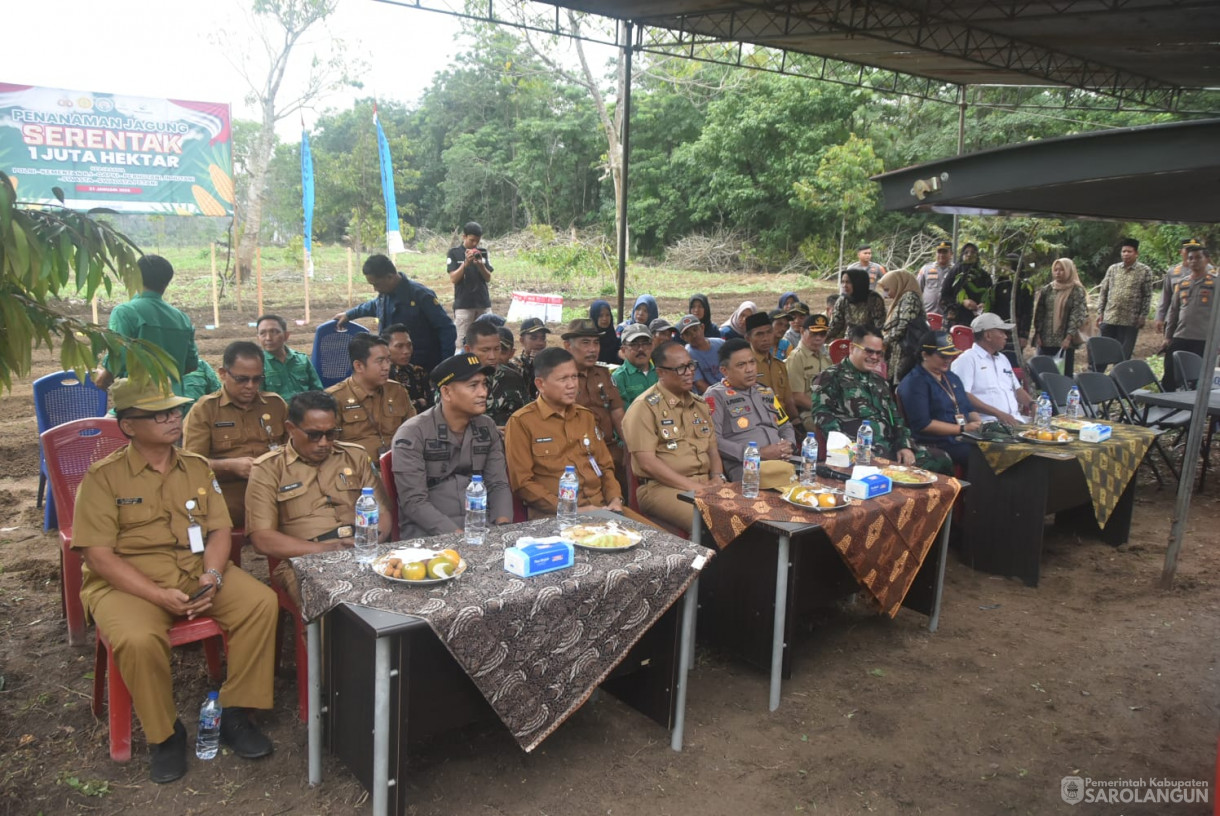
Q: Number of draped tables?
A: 3